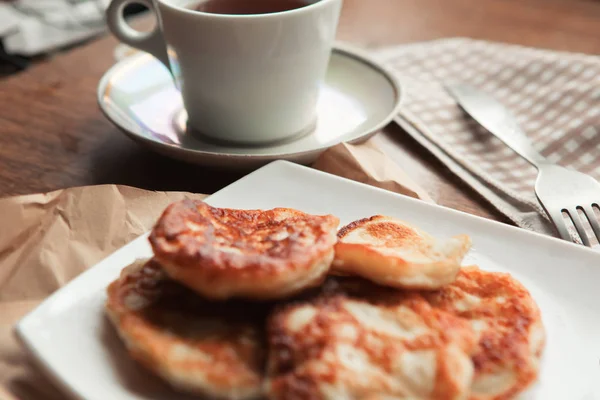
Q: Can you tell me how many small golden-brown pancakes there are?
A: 5